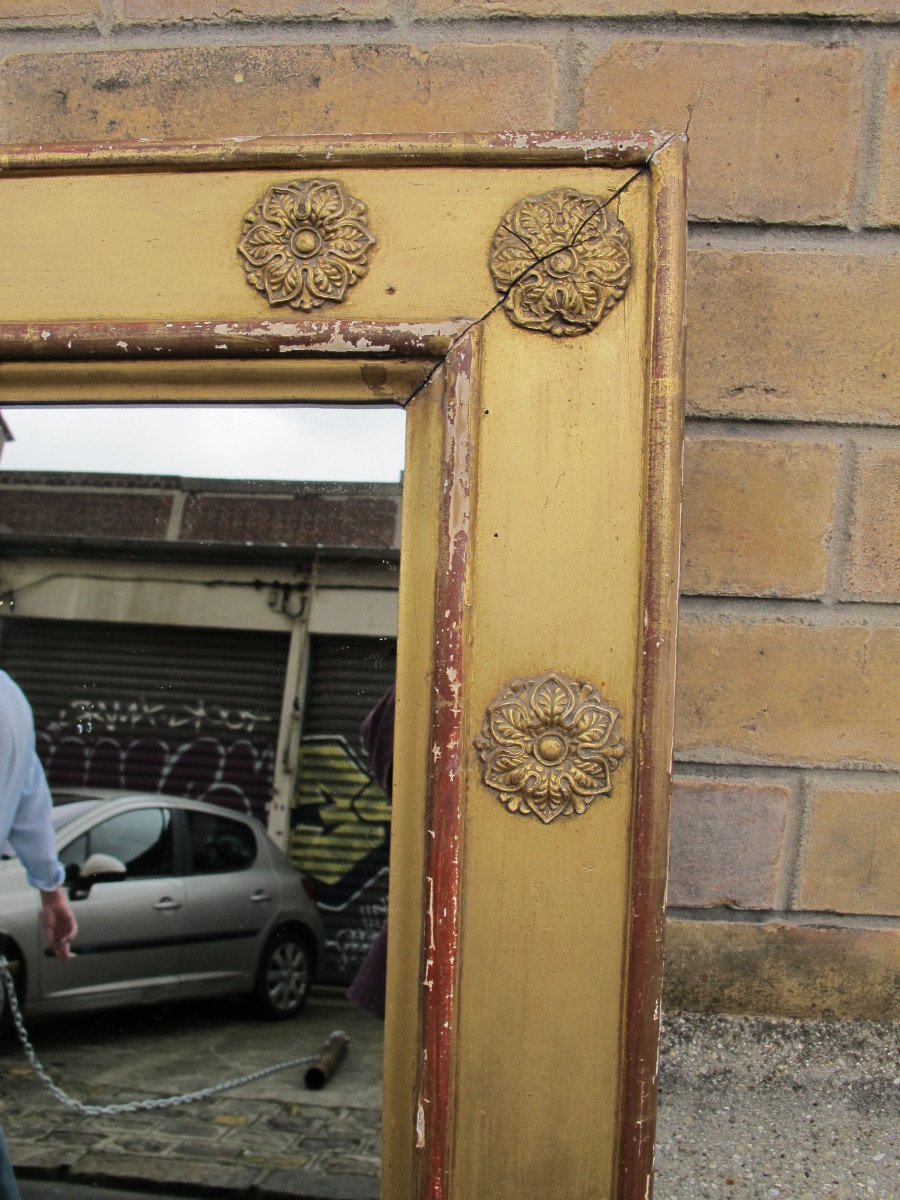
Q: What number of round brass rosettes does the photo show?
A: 3